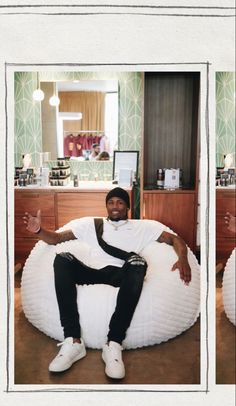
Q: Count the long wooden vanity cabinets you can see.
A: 1